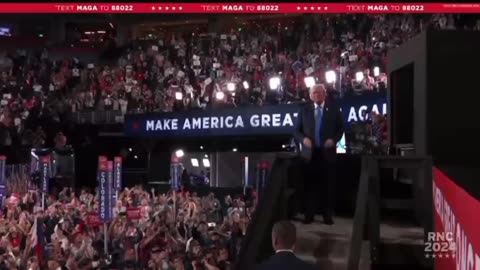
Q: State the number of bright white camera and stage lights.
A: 12